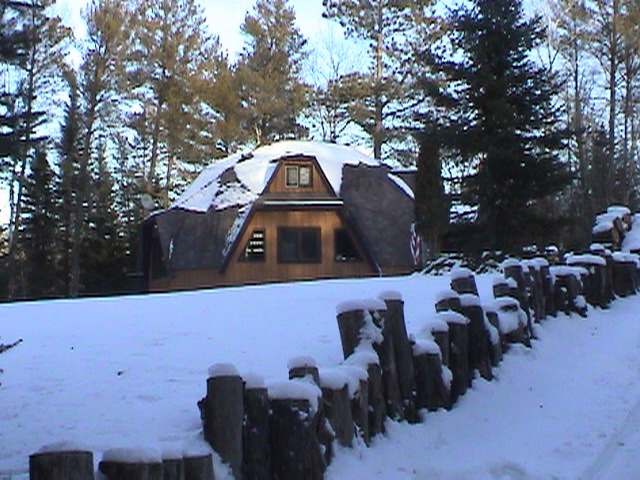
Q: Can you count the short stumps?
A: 4